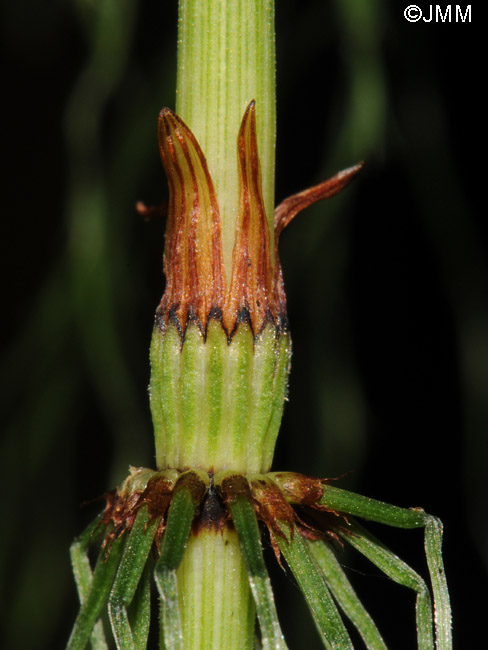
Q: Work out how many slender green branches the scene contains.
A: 10